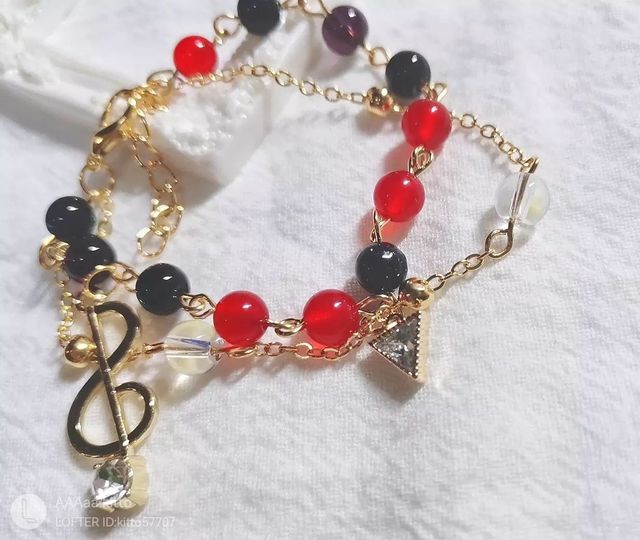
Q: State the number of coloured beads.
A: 12